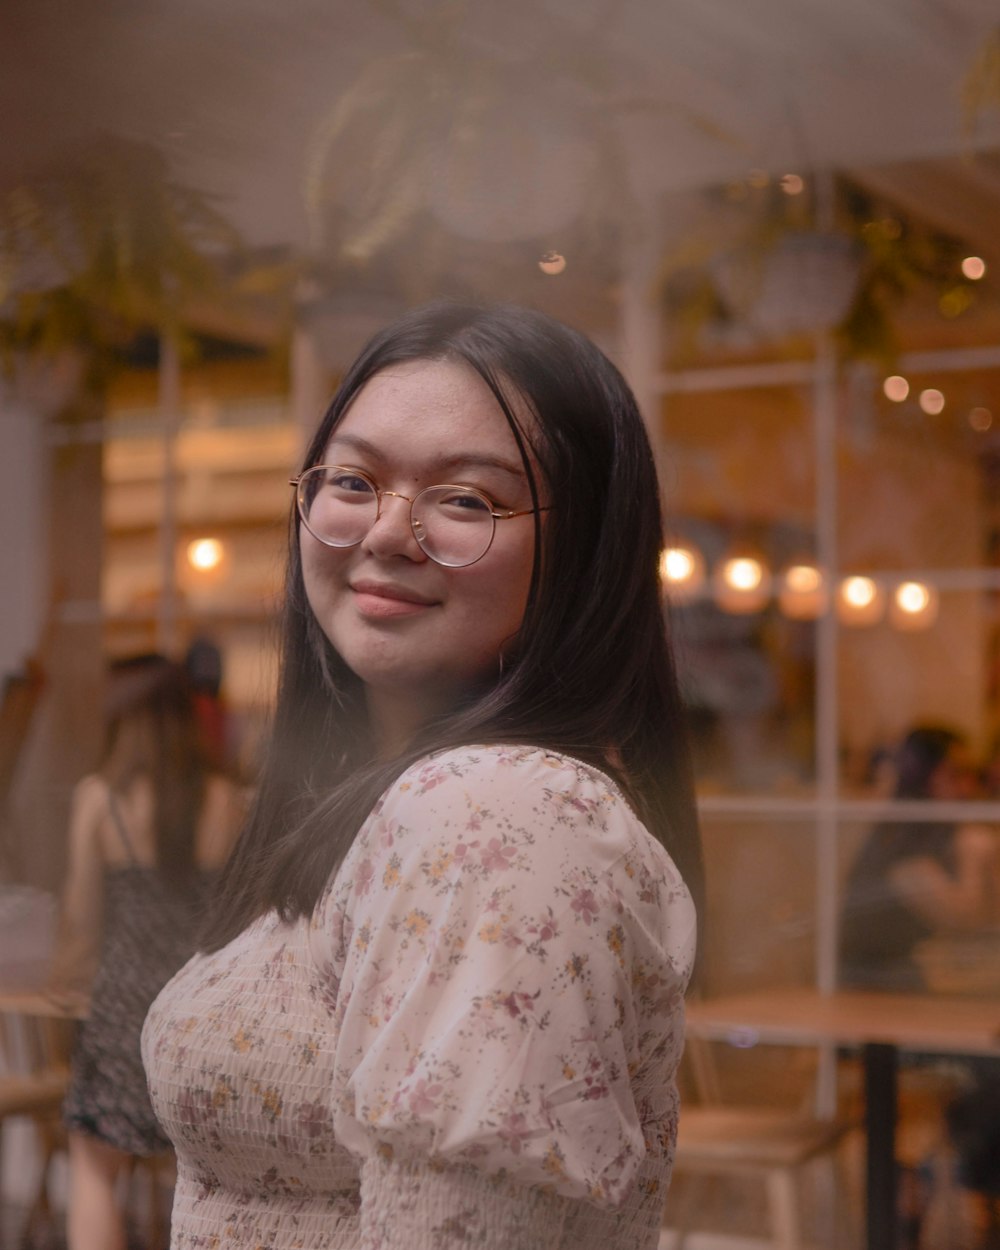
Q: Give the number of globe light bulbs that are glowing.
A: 6